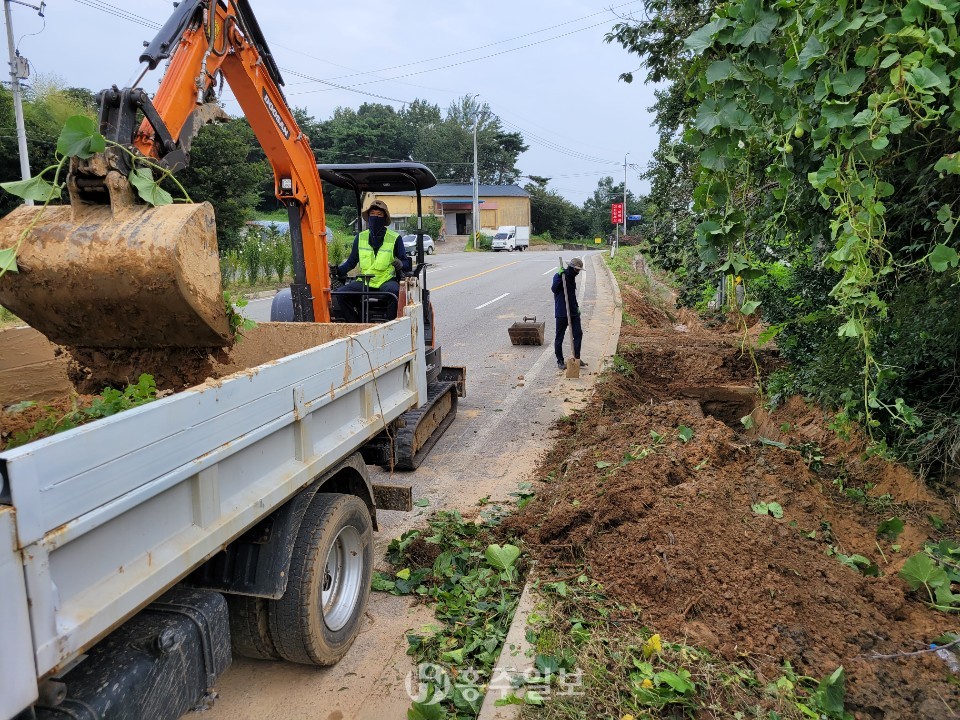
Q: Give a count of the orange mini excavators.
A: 1